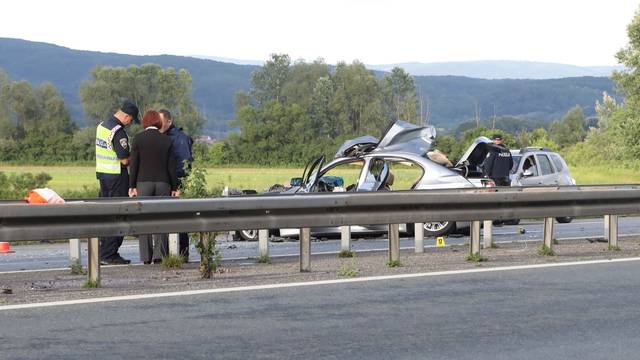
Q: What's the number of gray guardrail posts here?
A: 13